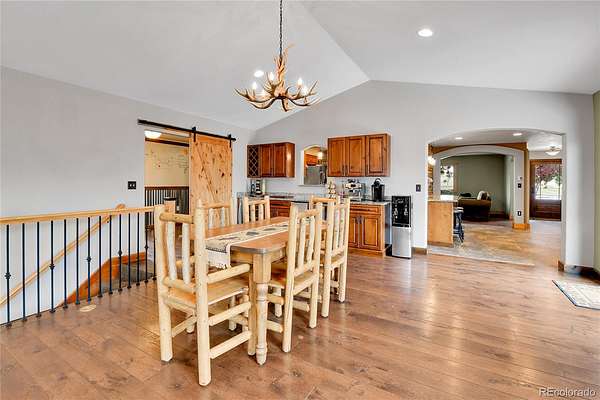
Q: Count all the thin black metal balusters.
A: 14